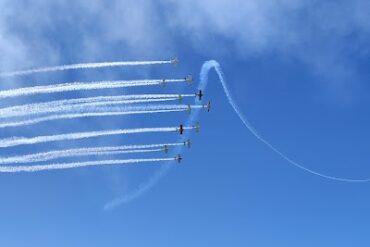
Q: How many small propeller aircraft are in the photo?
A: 12